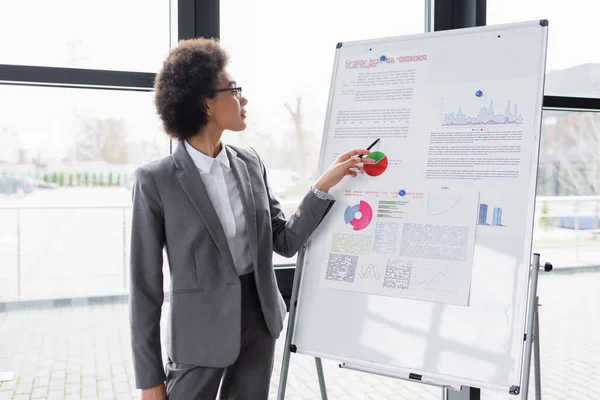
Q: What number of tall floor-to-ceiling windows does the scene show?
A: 3